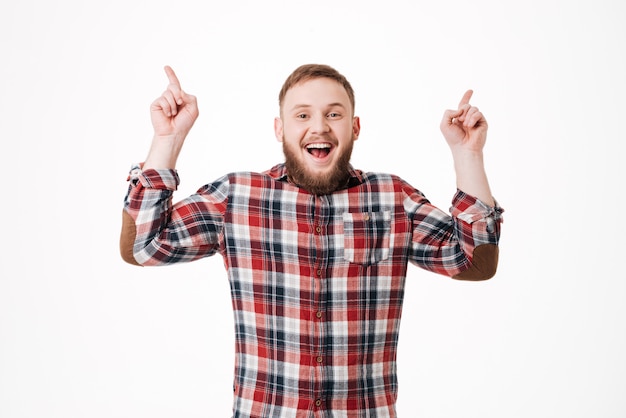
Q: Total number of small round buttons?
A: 6